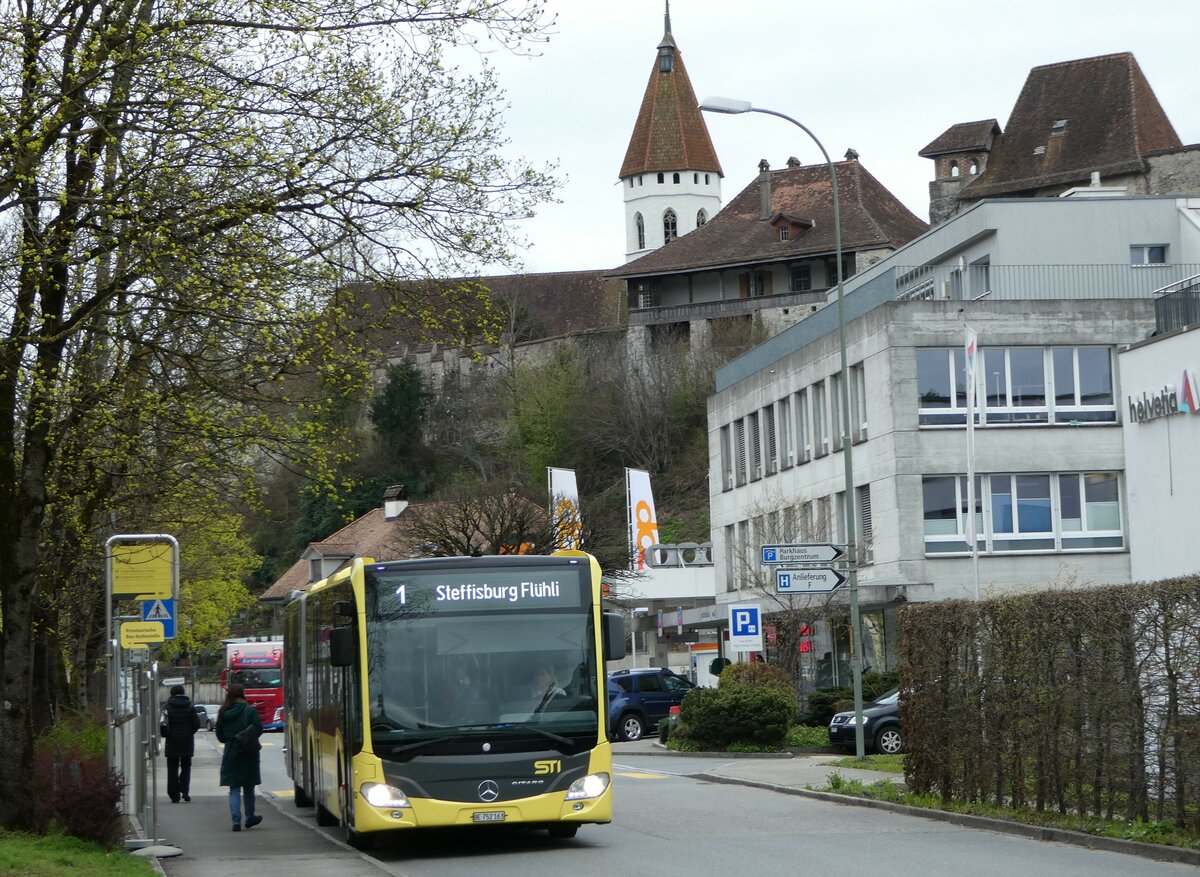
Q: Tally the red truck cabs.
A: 1